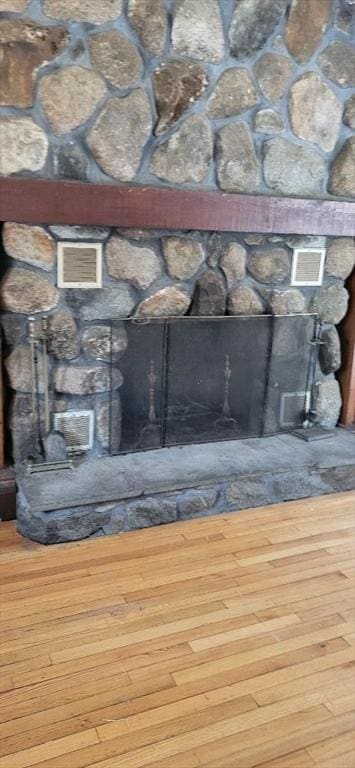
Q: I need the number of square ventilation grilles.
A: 4